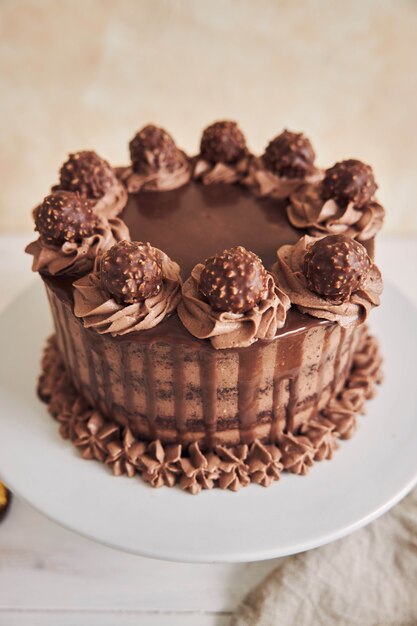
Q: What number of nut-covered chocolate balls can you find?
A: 9